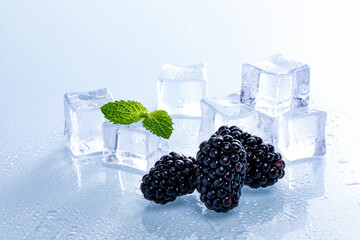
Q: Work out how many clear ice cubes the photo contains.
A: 6